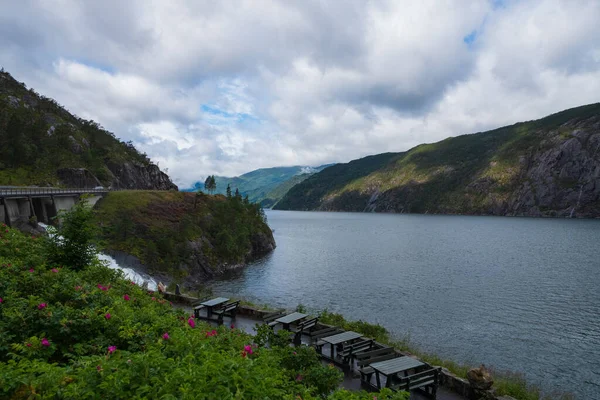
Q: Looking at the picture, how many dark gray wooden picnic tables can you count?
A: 4